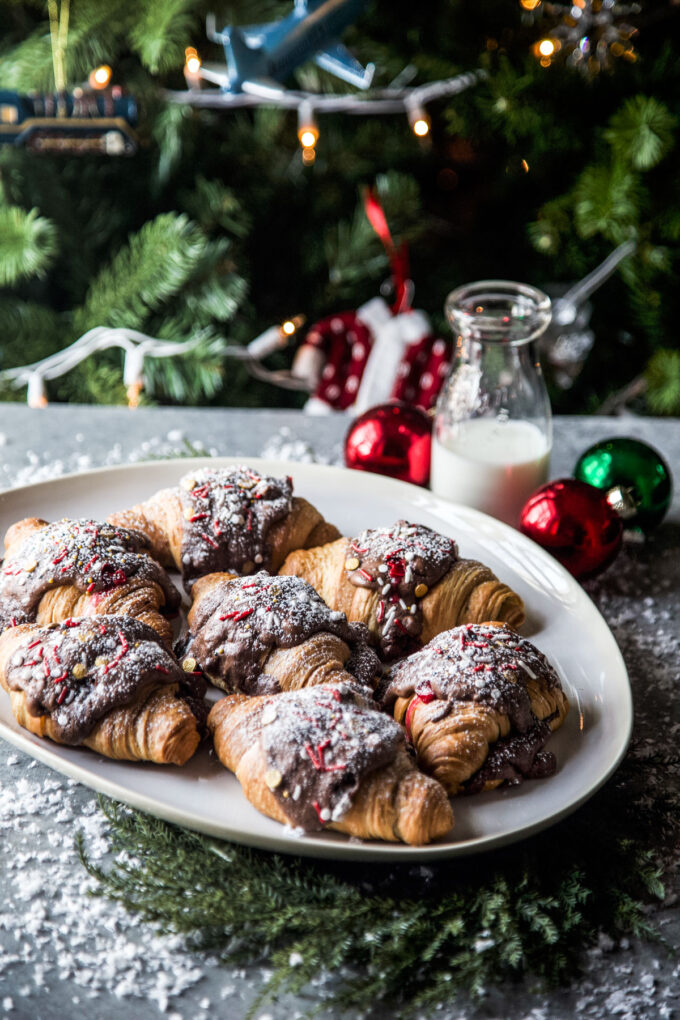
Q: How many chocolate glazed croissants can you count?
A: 7